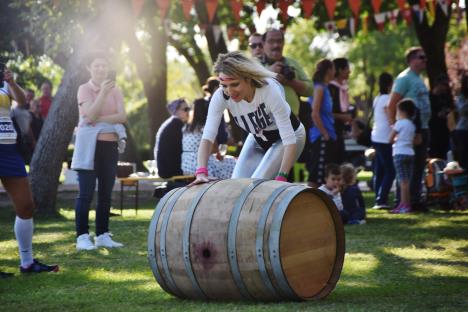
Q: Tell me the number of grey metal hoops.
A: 6